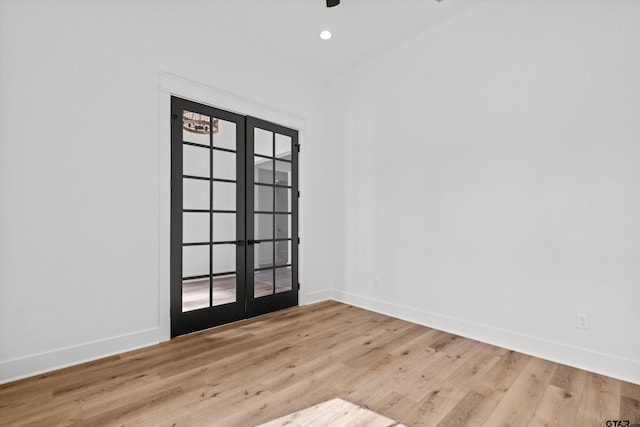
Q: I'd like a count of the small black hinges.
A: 4